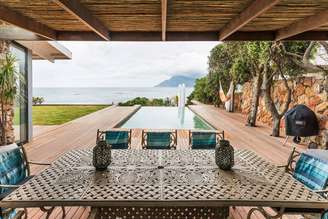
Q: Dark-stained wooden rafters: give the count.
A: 5